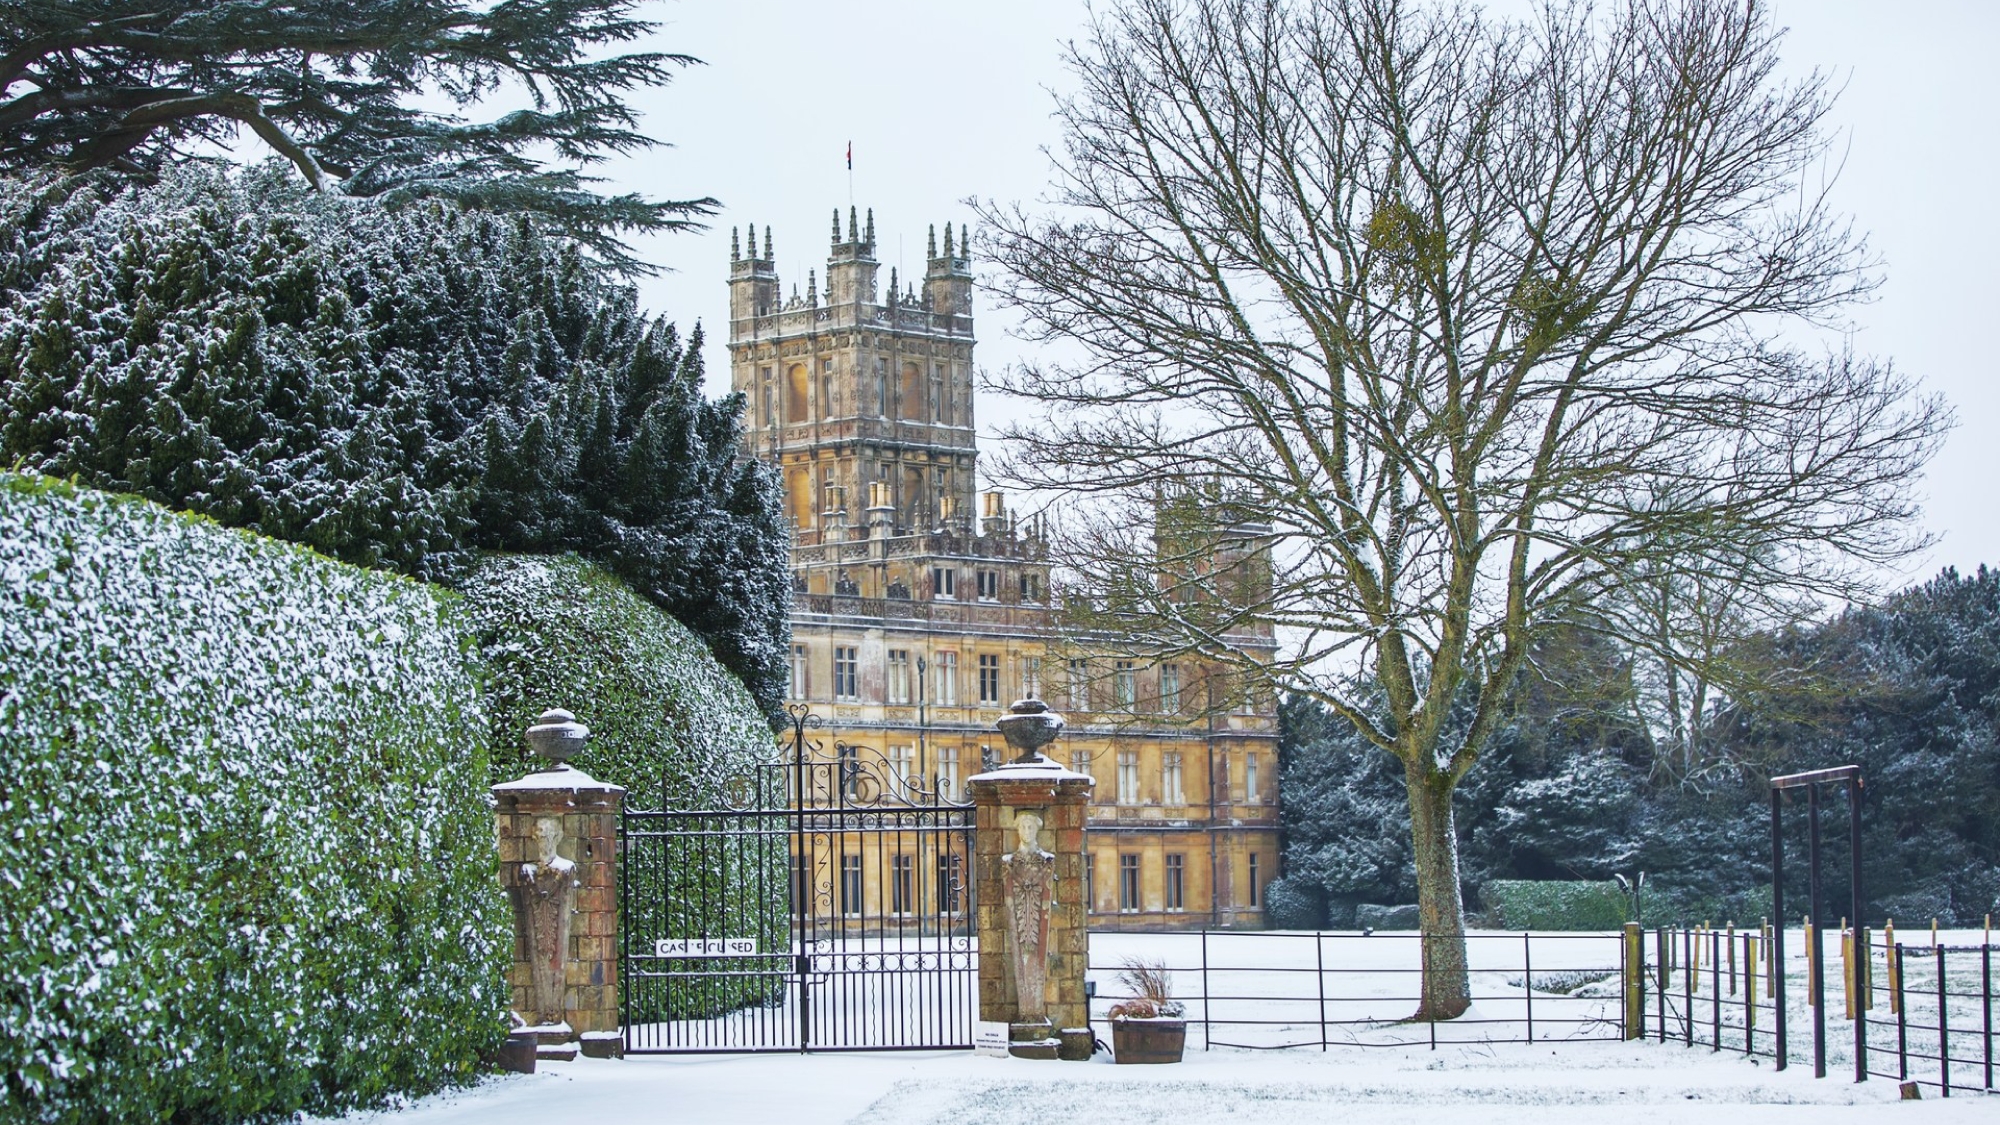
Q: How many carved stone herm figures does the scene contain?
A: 2